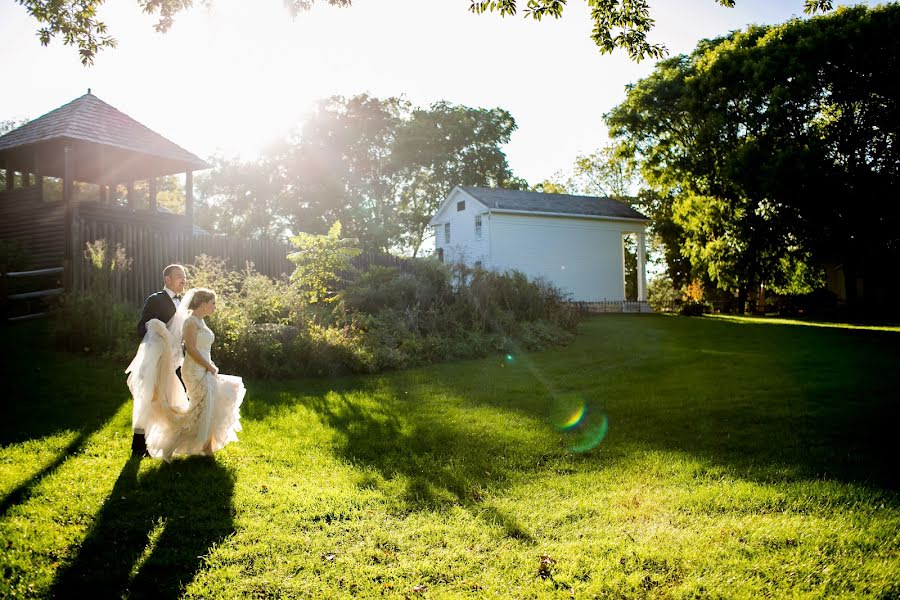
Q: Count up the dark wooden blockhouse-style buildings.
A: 1